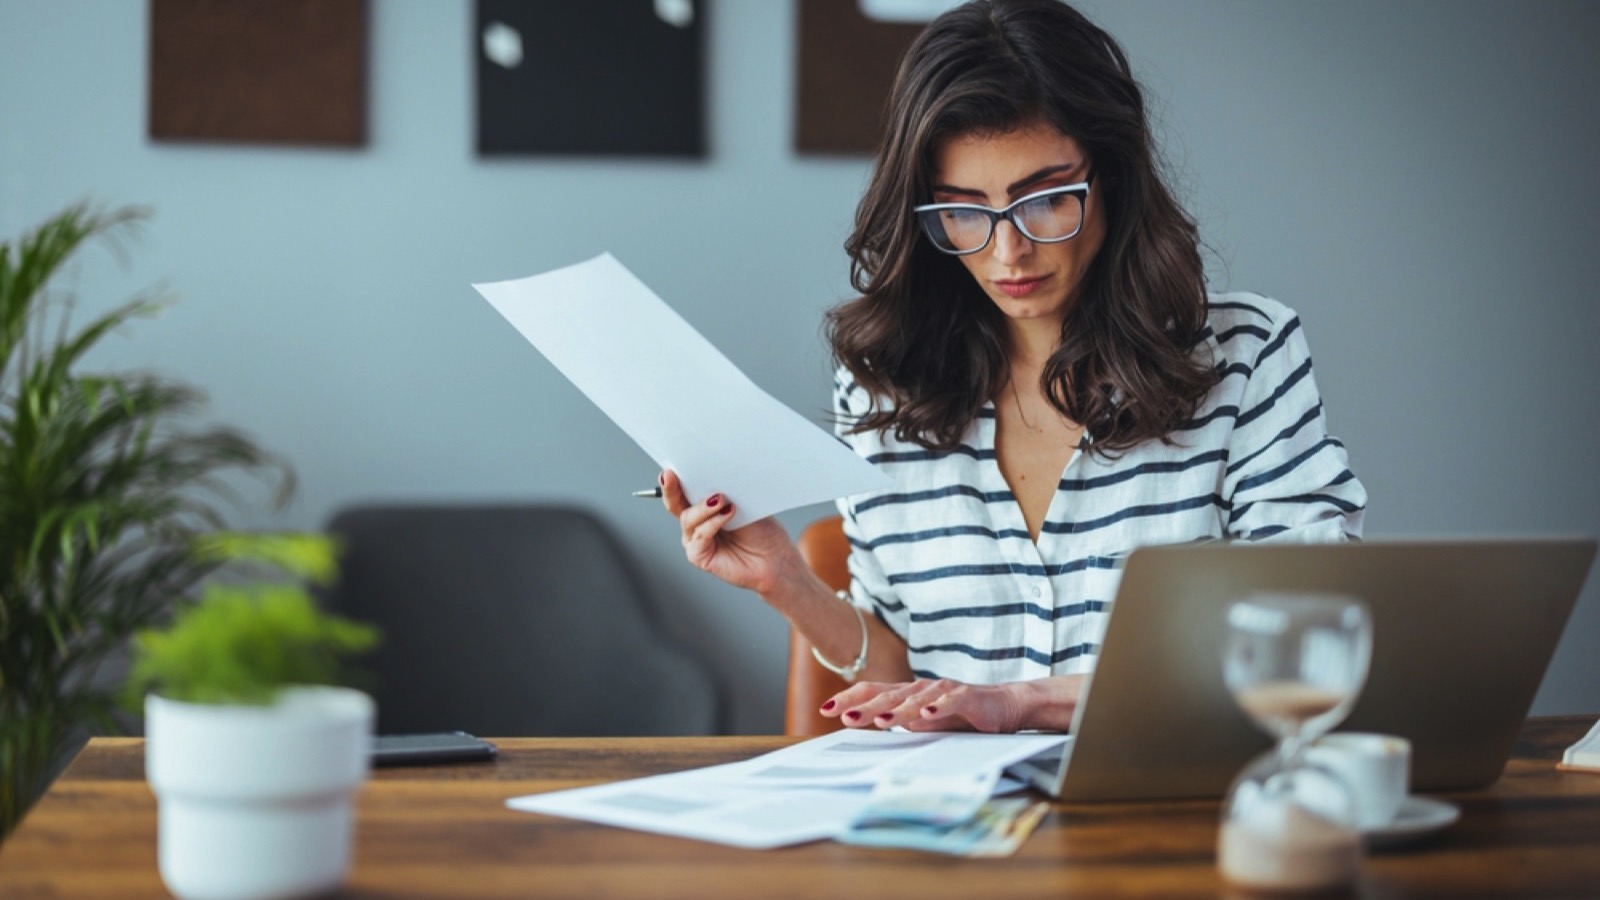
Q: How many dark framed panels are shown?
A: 3